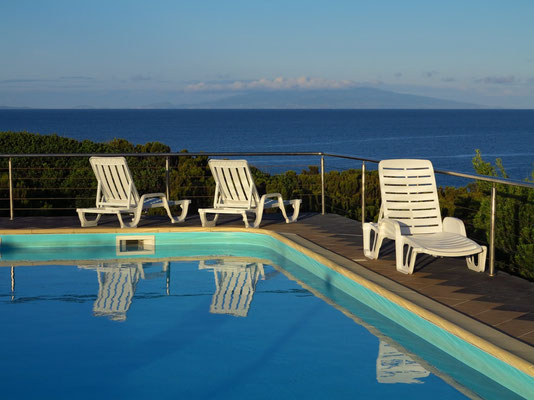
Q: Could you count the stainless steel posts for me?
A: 5